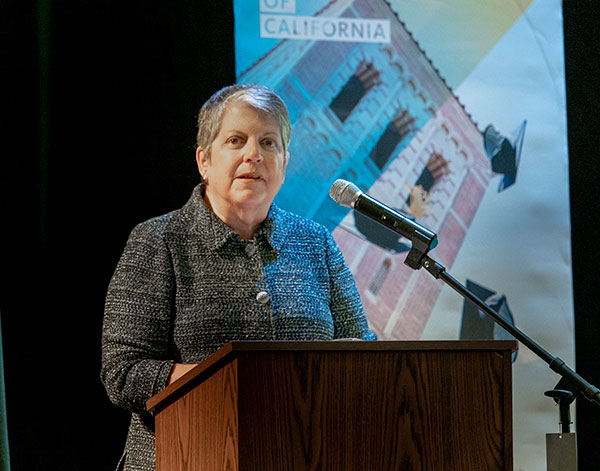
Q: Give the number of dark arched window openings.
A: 3